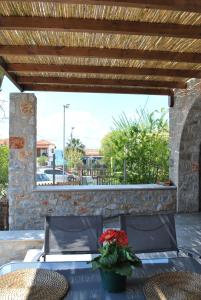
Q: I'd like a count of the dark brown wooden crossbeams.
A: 6